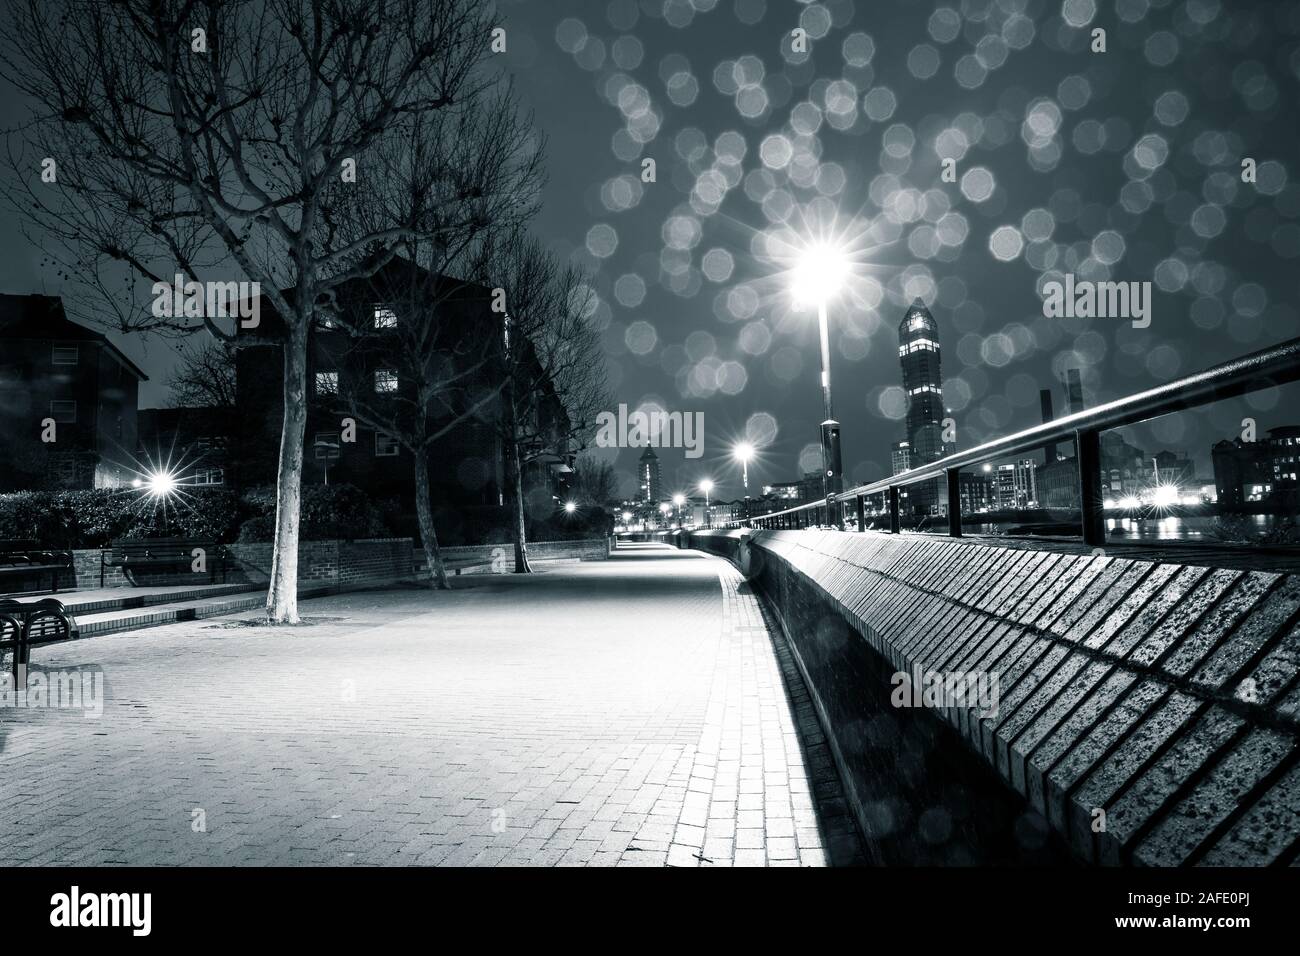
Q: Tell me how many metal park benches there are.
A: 3